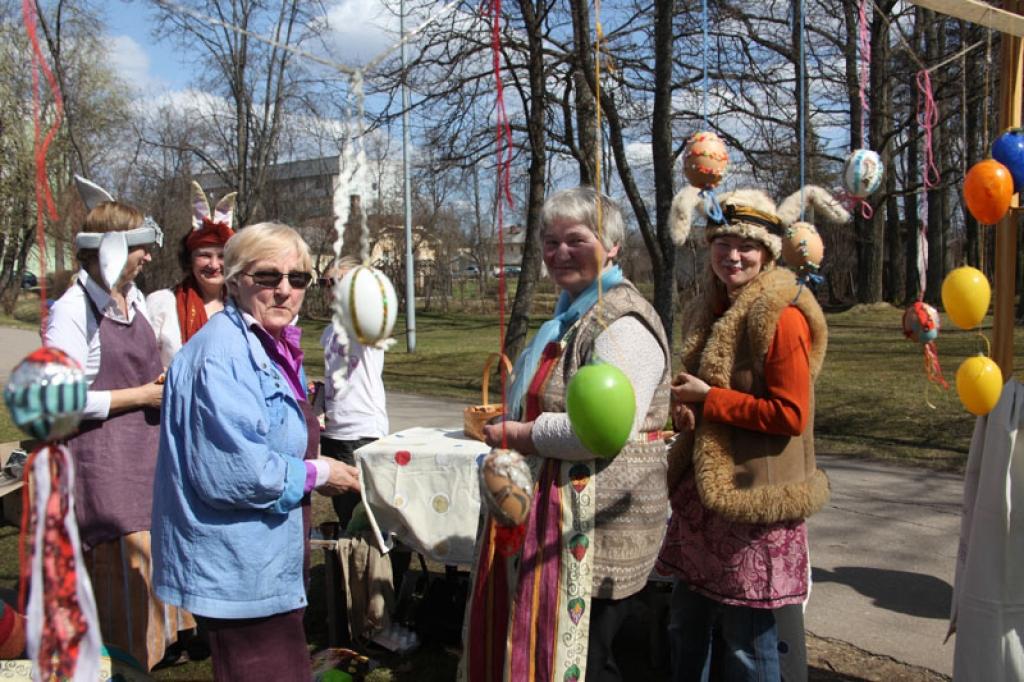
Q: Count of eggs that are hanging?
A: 12